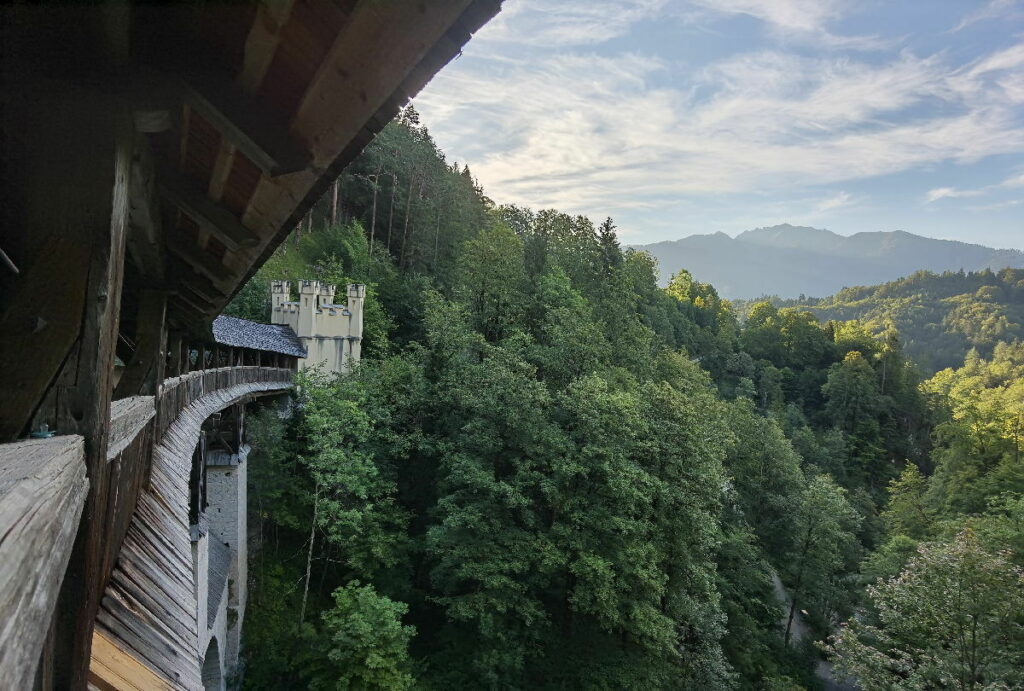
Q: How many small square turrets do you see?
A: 4